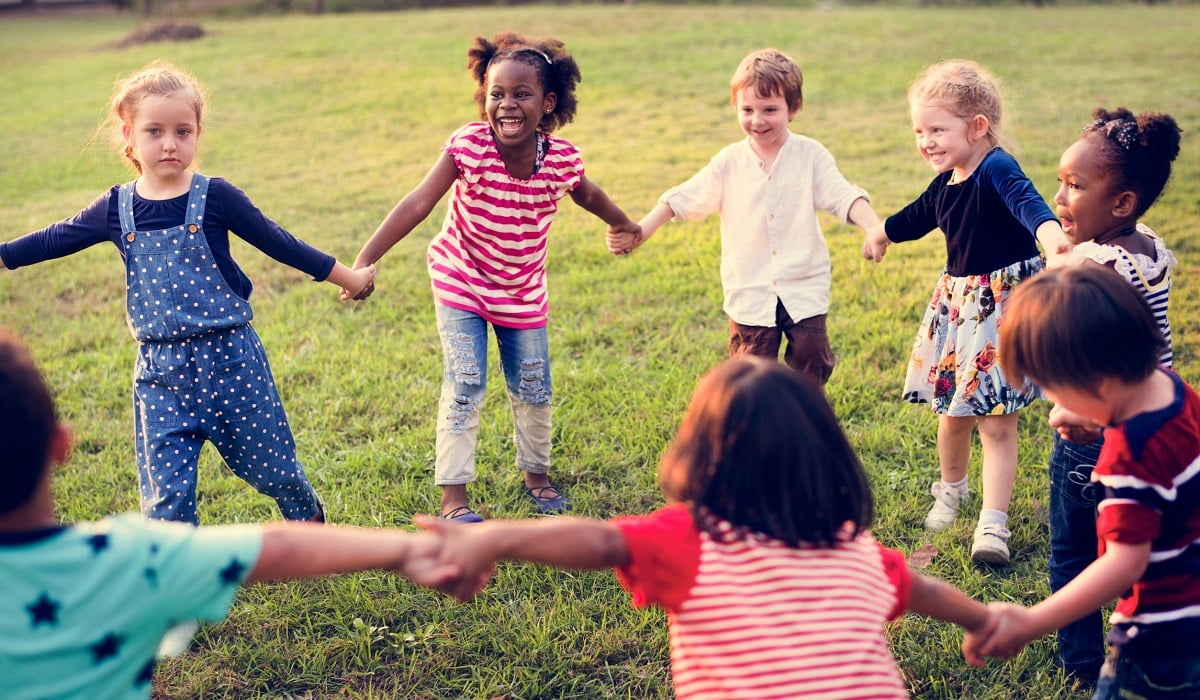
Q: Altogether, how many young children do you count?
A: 8